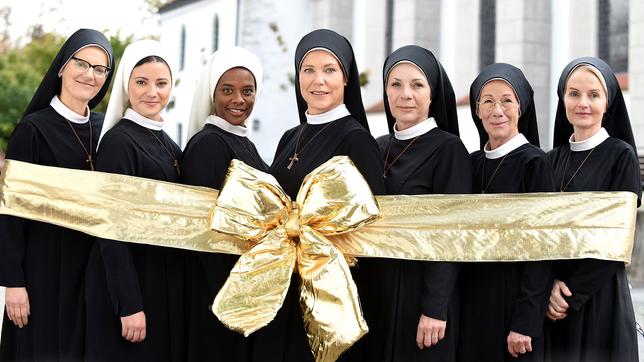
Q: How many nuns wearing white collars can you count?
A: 7